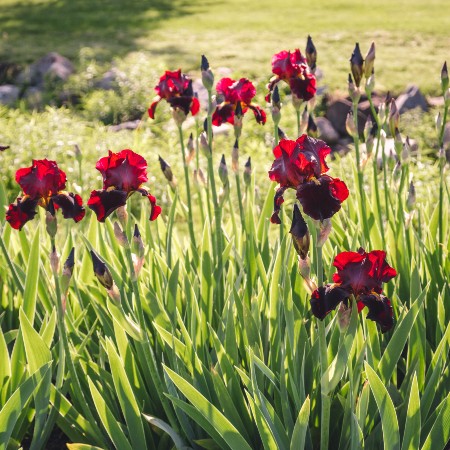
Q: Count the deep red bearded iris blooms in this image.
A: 7